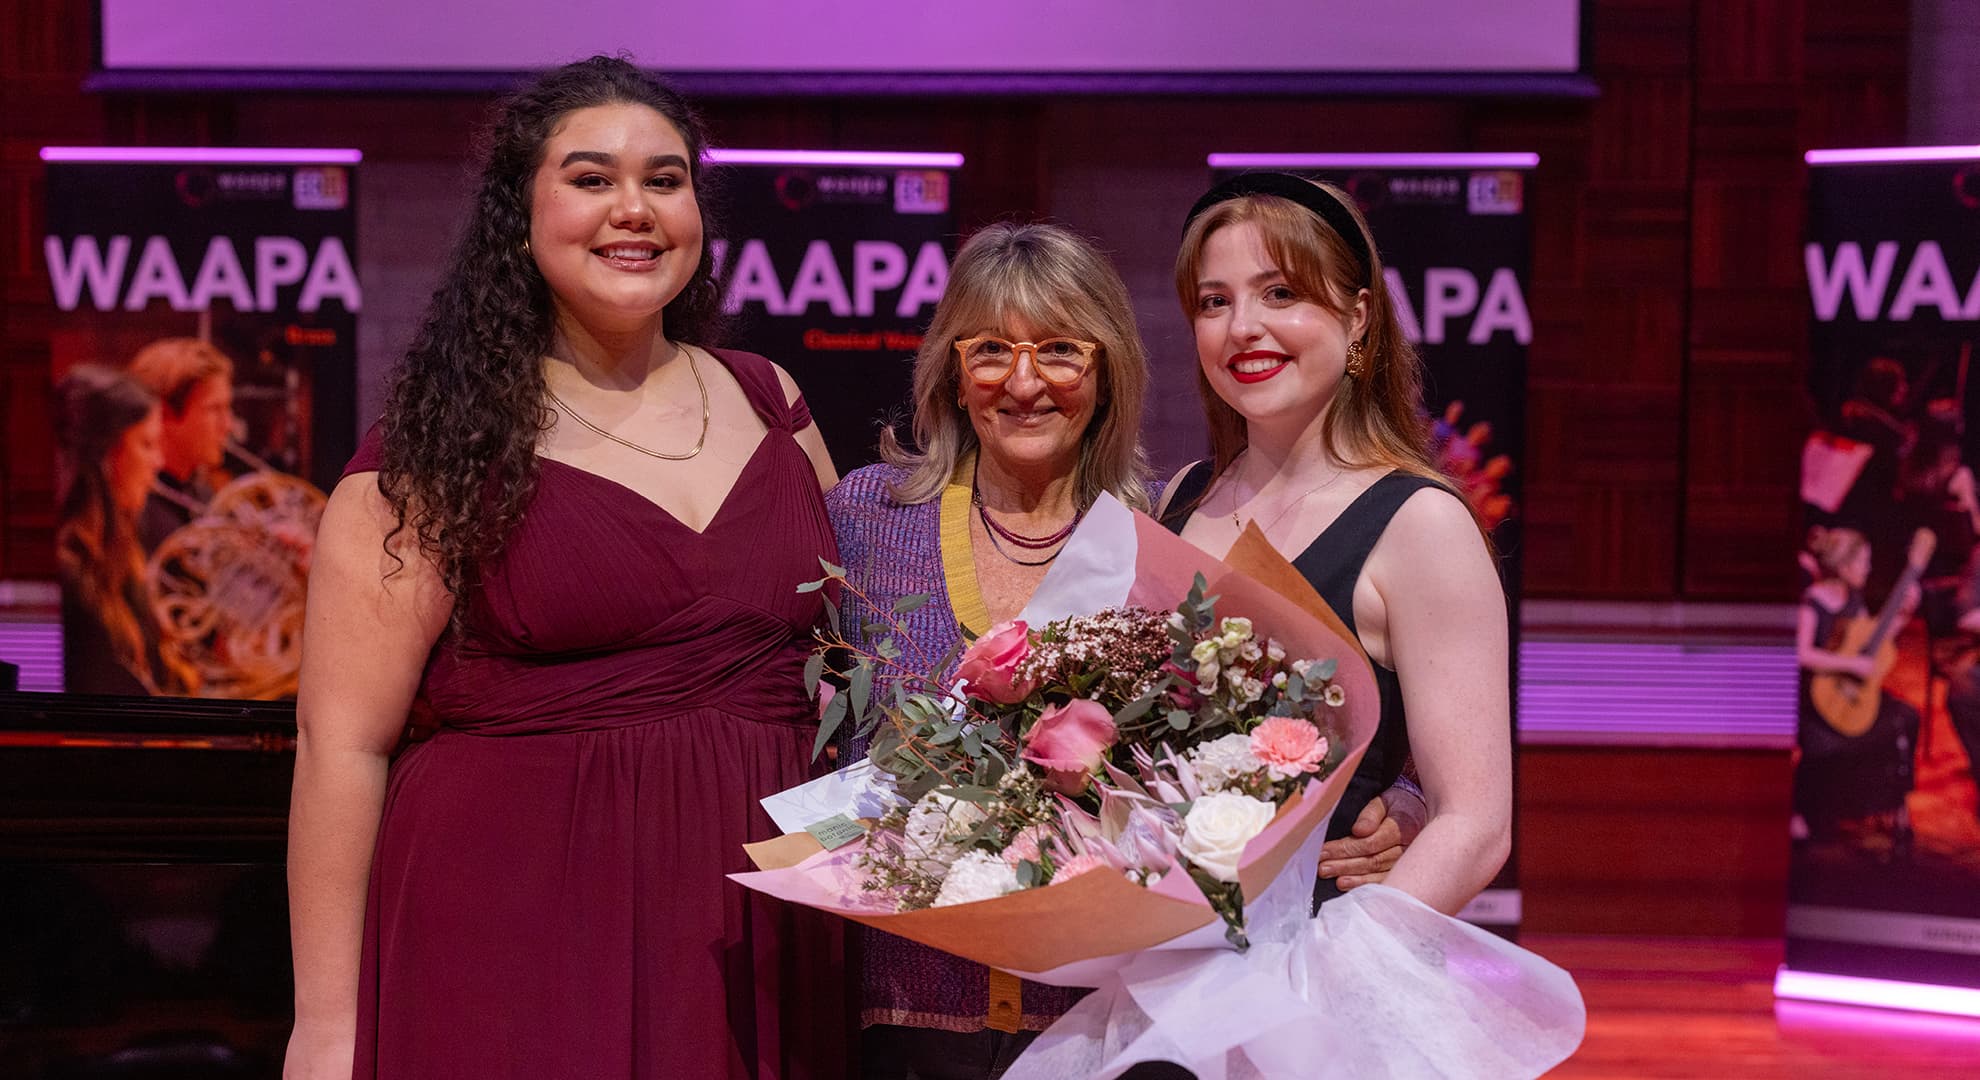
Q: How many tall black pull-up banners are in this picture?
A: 4